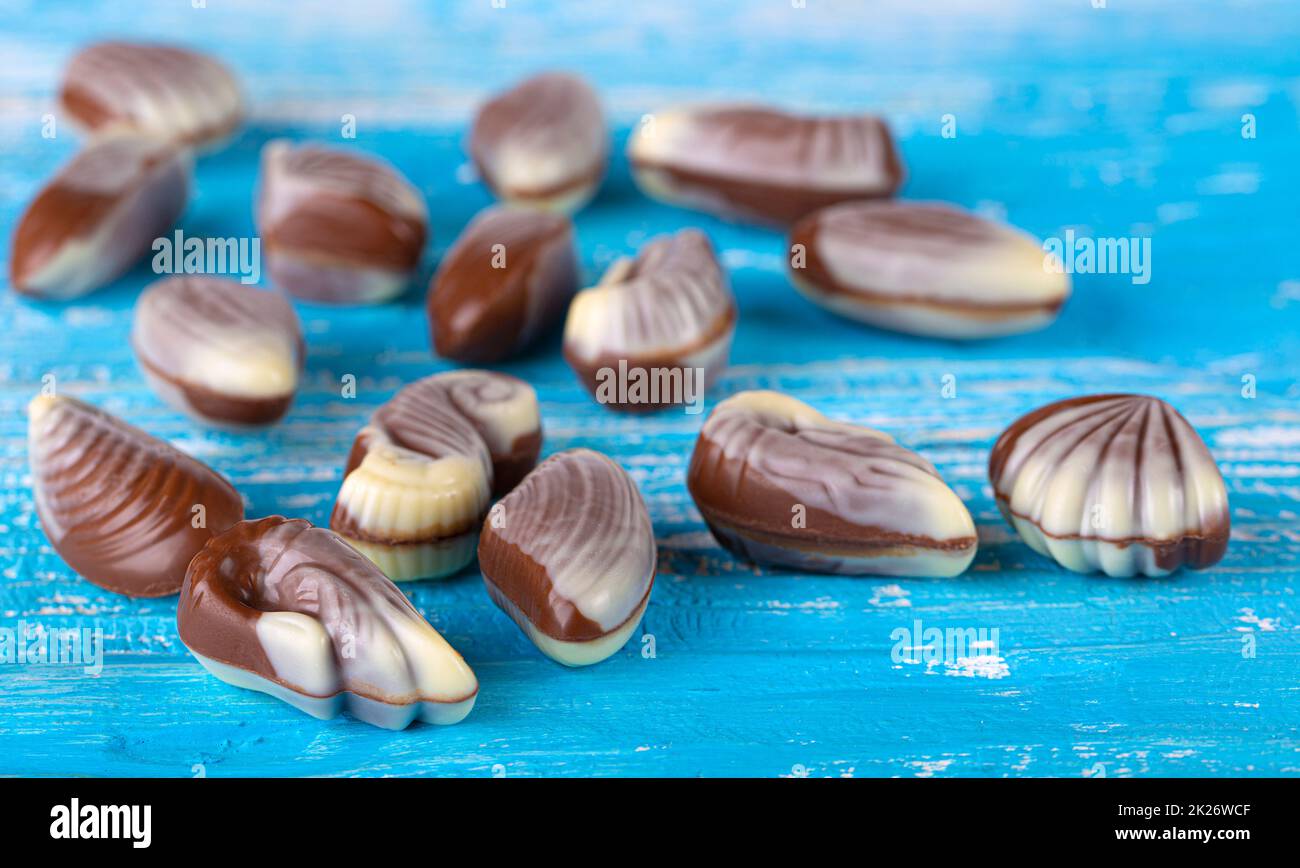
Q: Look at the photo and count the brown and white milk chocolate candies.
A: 15